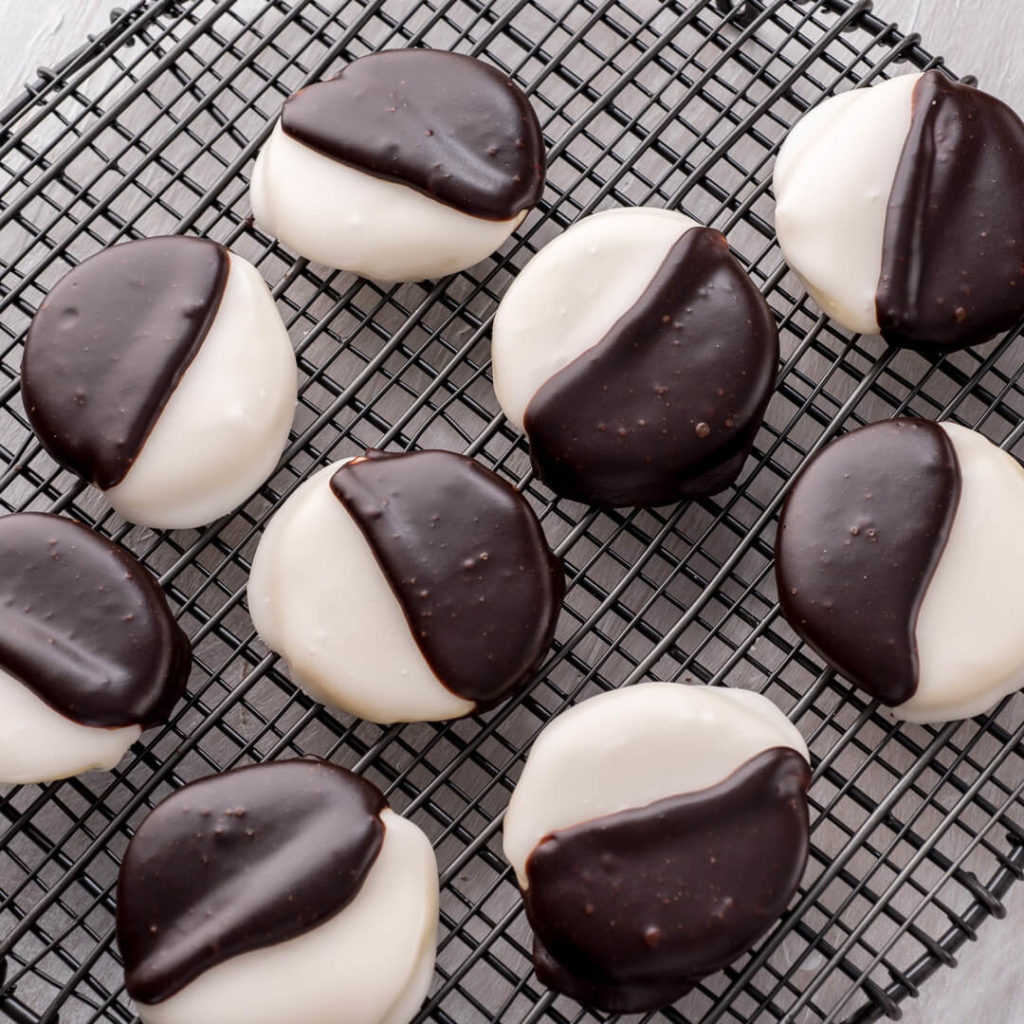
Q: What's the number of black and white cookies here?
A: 9